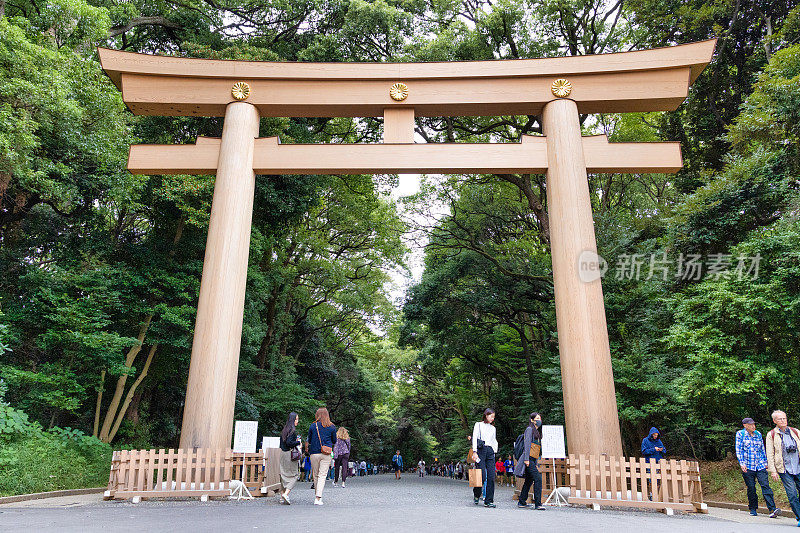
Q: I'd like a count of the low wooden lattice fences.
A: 2